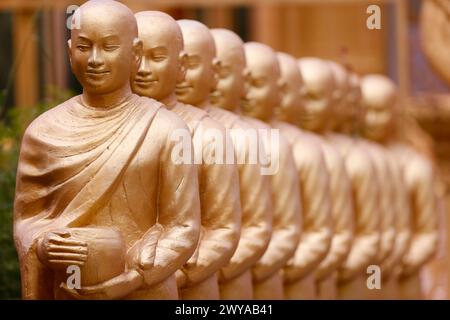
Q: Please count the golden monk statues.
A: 10